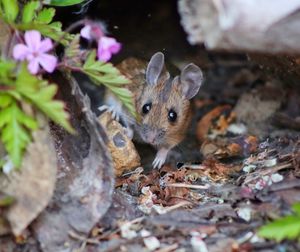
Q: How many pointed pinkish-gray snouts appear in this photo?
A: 1